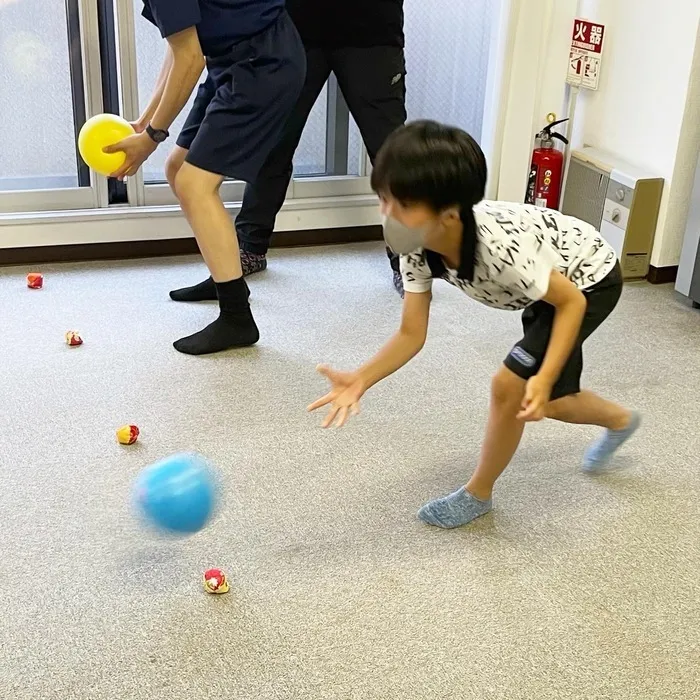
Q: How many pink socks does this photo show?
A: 0